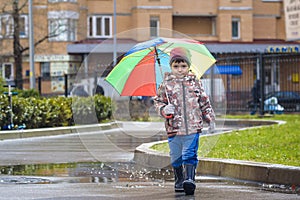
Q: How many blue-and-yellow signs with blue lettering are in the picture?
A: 1